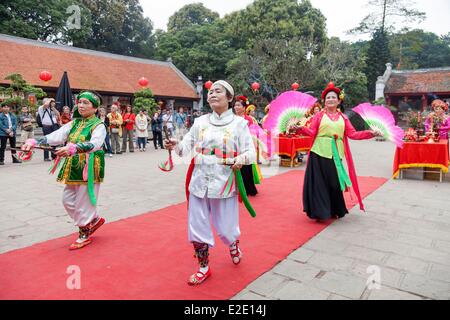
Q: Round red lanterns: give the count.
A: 6